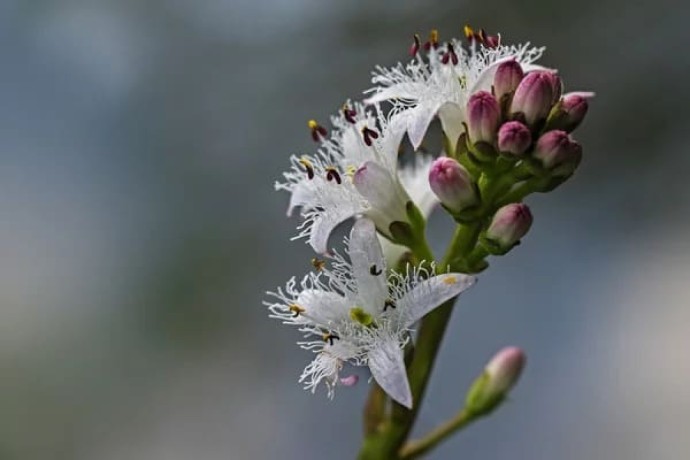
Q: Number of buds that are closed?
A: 9